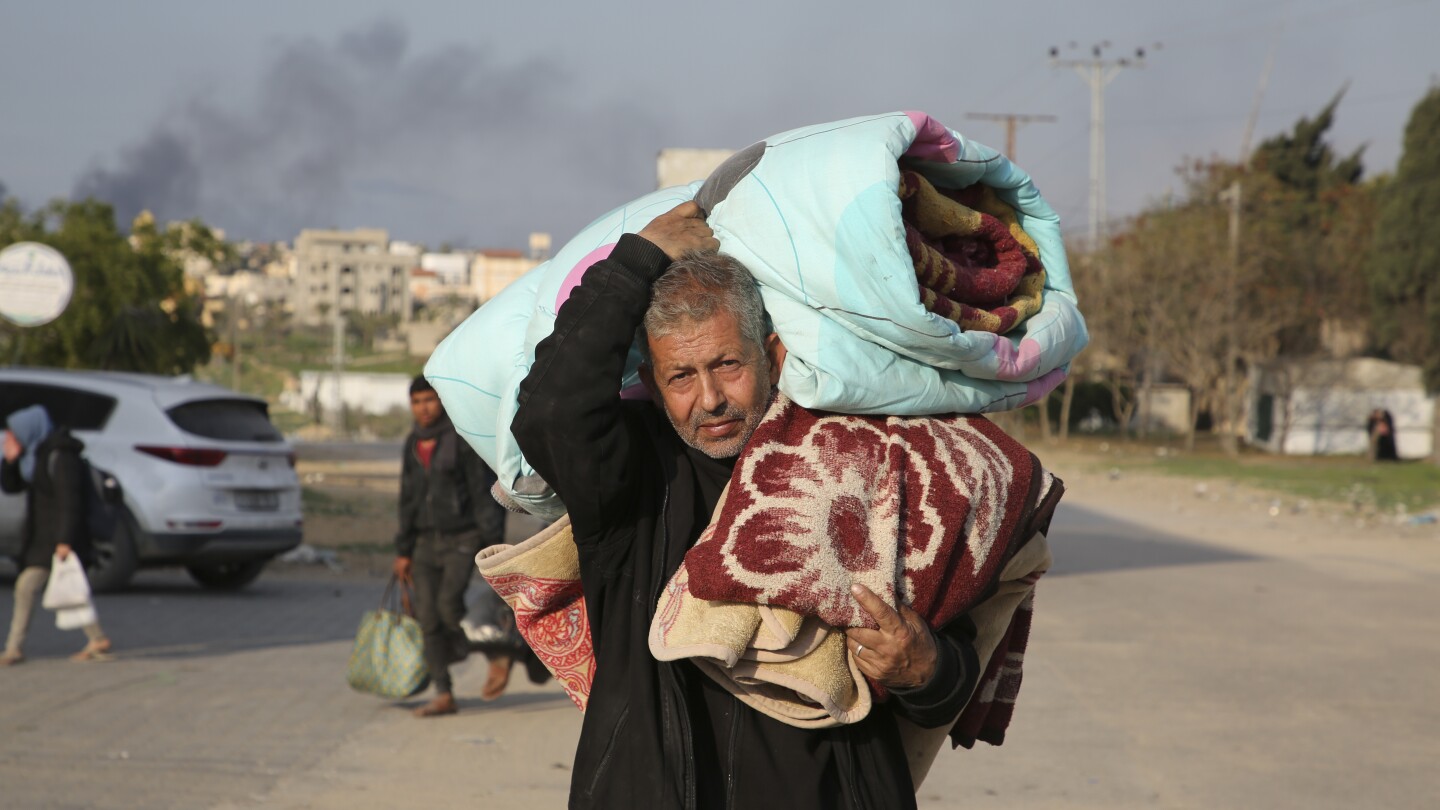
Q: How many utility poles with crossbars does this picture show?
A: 2